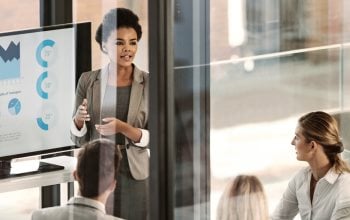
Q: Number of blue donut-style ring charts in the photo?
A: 3